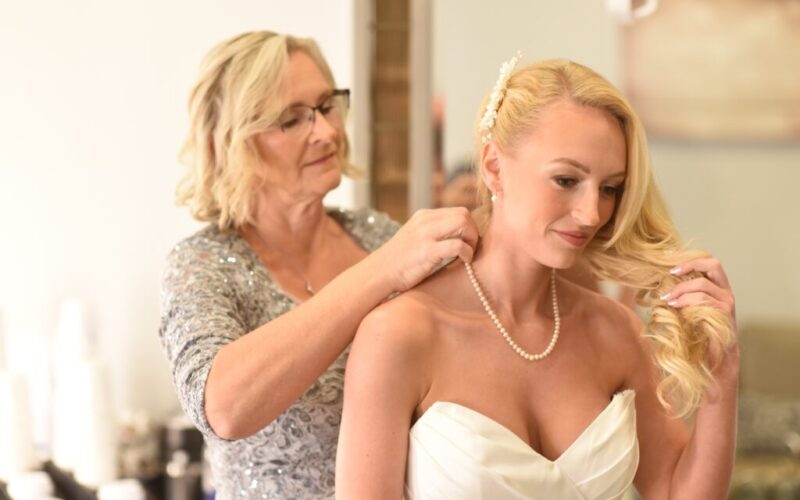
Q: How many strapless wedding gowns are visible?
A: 1